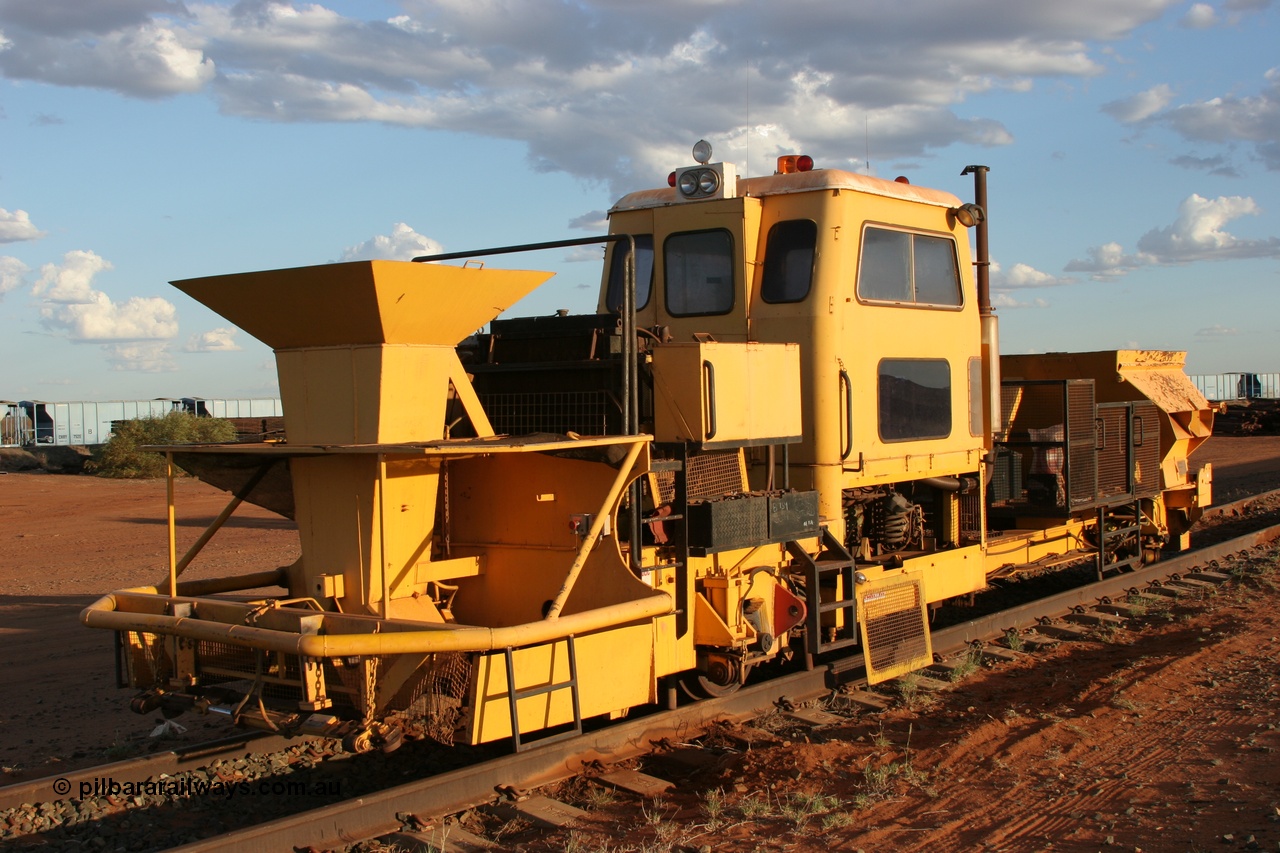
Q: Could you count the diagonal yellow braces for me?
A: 3